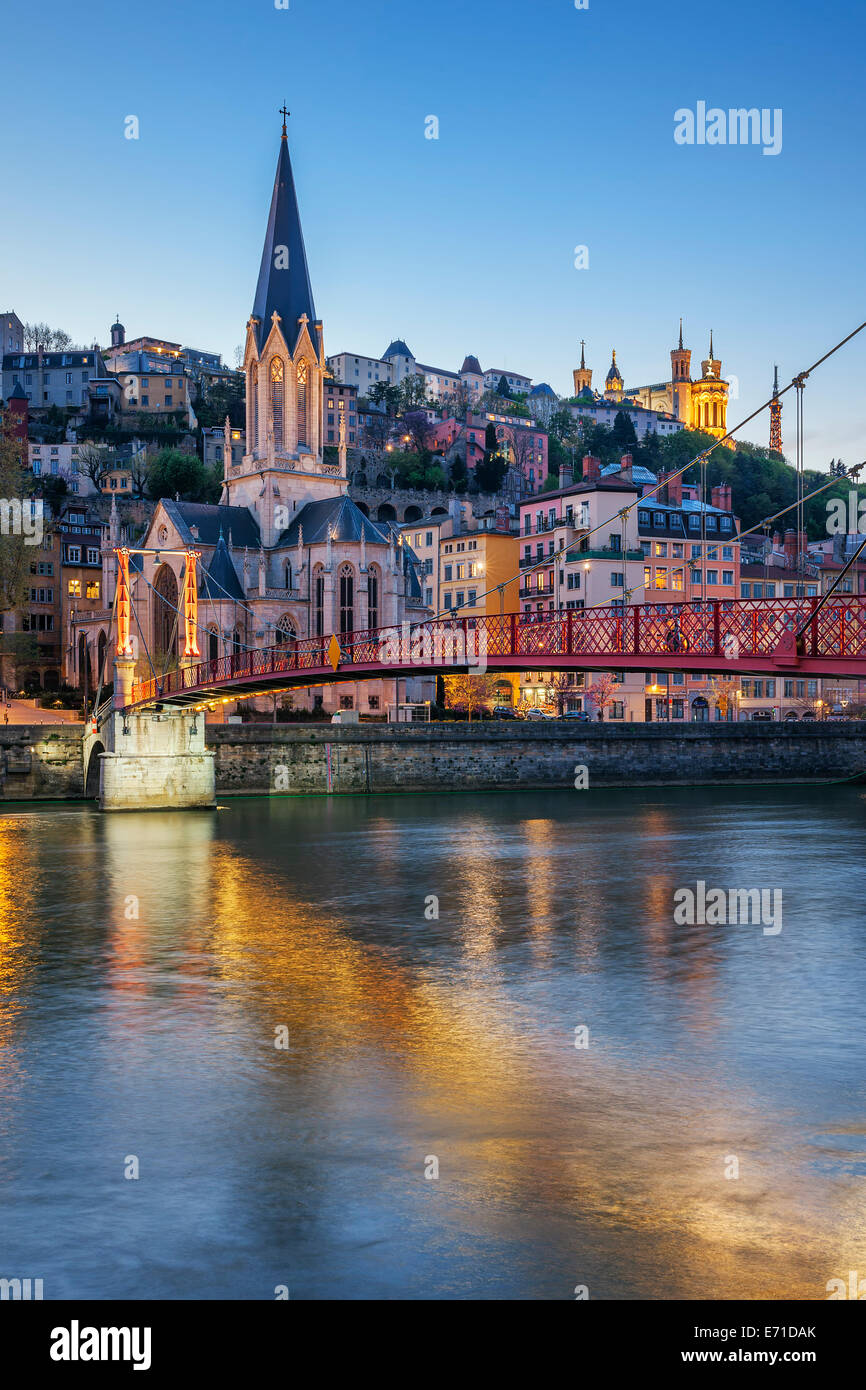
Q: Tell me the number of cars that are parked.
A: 3